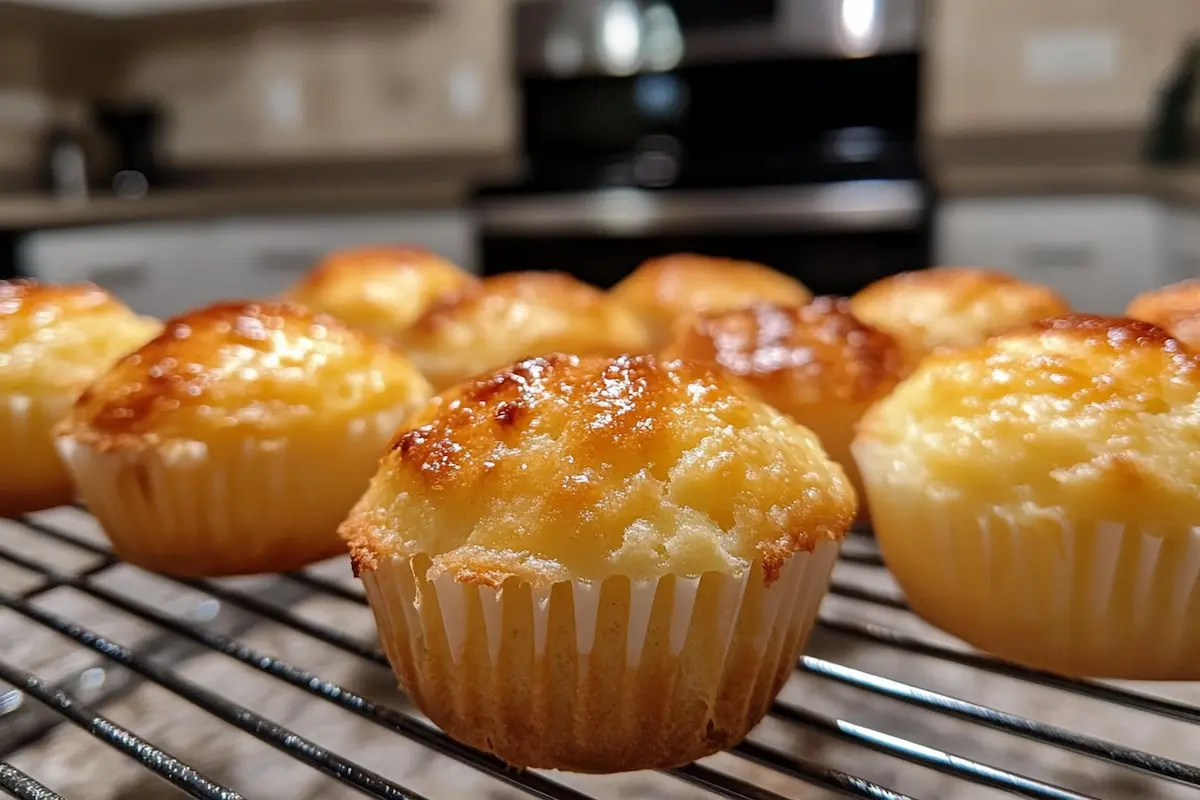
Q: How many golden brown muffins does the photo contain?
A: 10